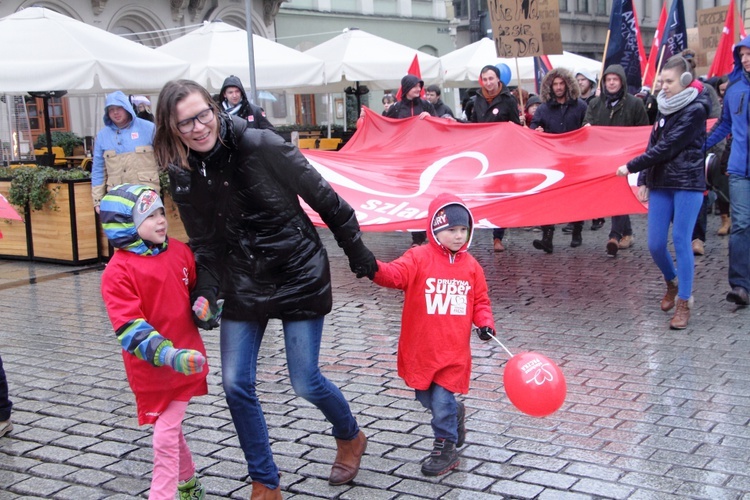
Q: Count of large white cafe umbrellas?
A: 4